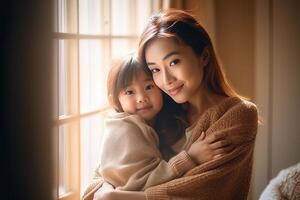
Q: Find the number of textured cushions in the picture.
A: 1